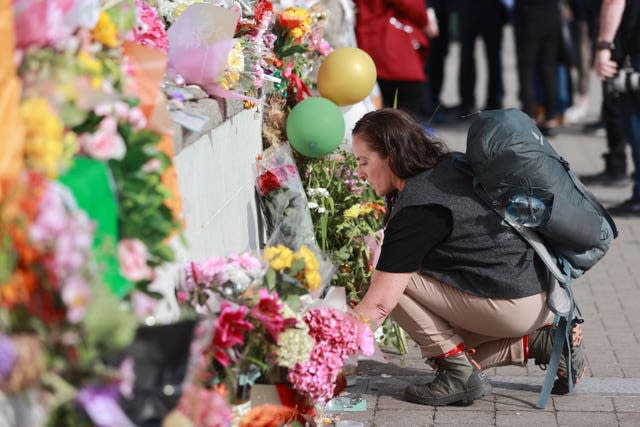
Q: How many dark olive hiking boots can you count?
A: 2